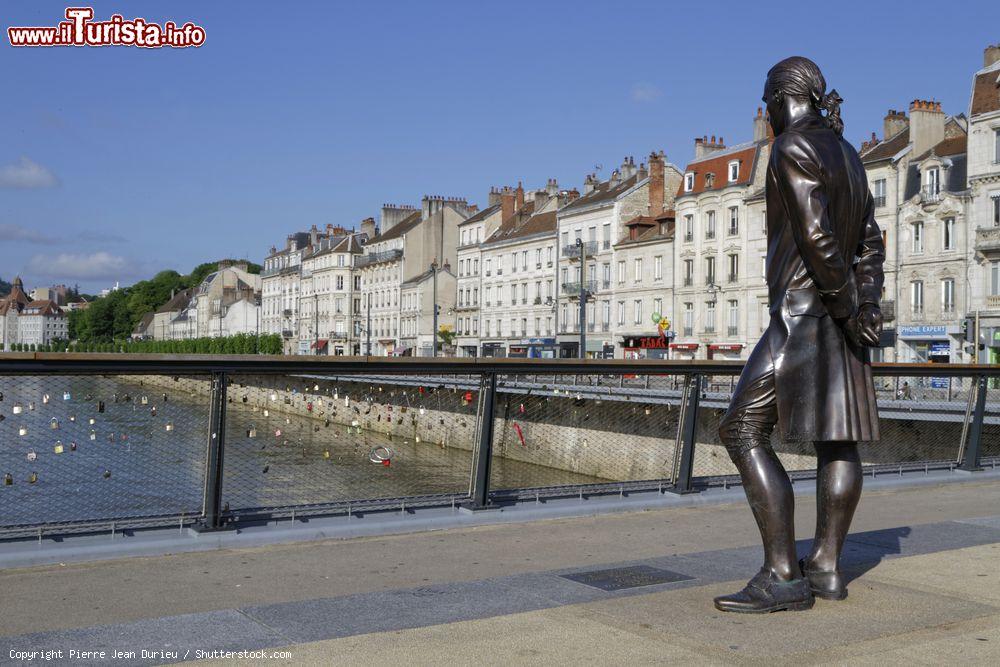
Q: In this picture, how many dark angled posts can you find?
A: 4